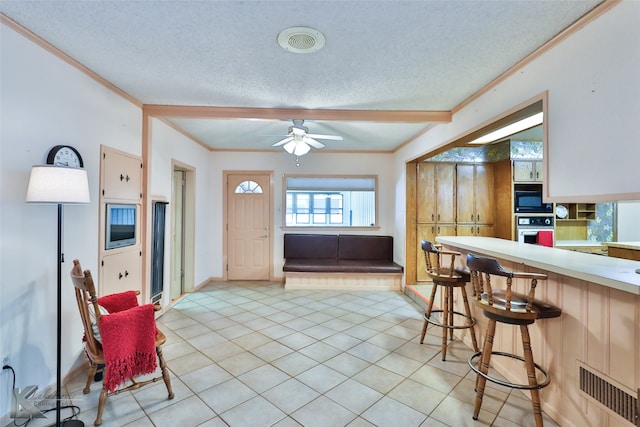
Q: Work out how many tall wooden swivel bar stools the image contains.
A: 2